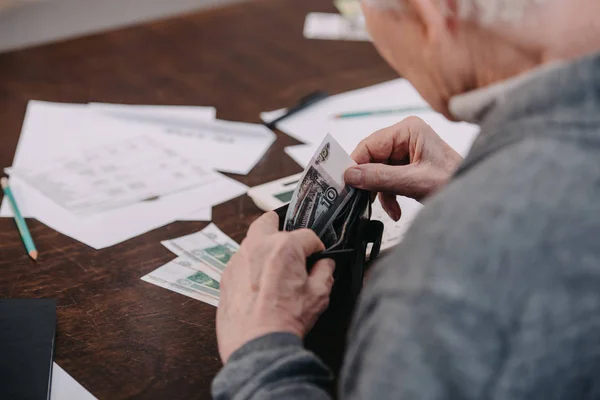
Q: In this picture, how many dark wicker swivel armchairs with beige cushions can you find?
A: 0